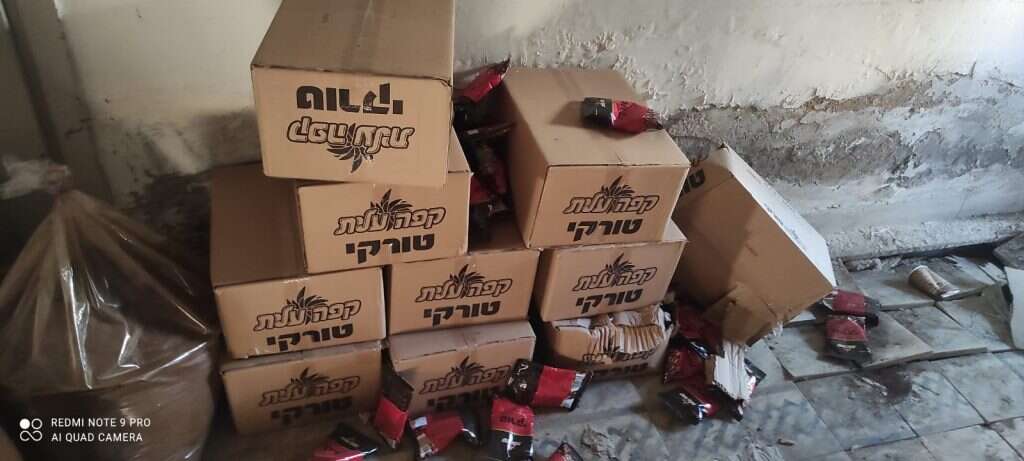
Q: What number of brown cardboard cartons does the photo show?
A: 10